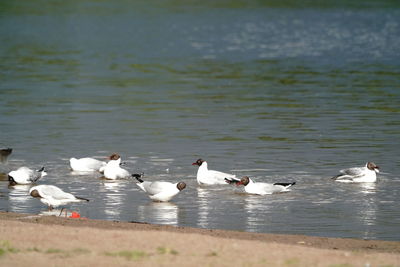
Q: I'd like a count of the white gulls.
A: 8